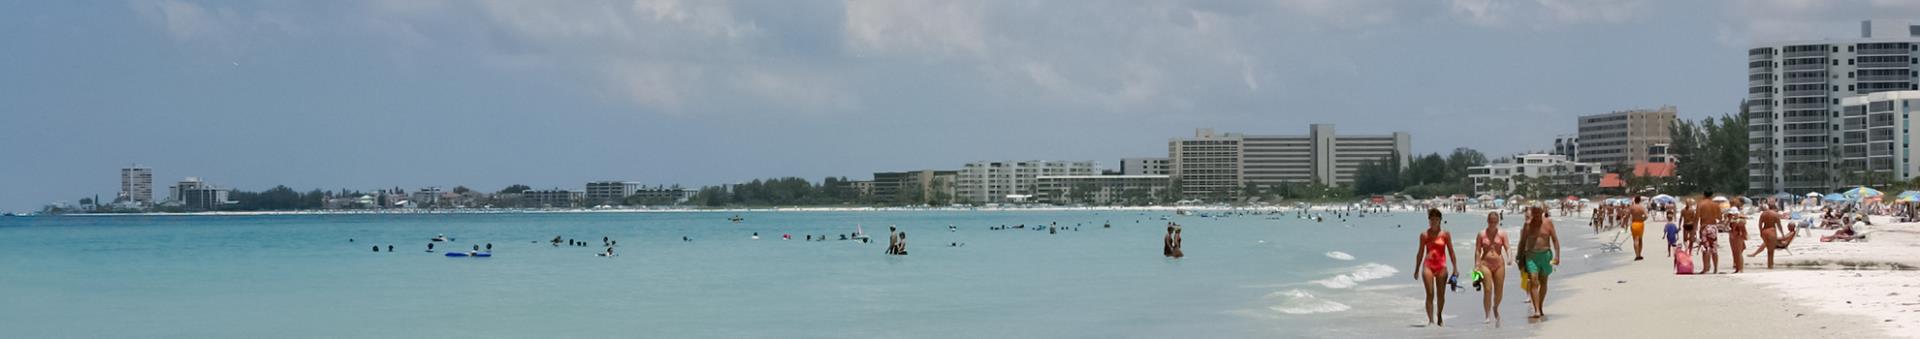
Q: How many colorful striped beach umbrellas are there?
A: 2